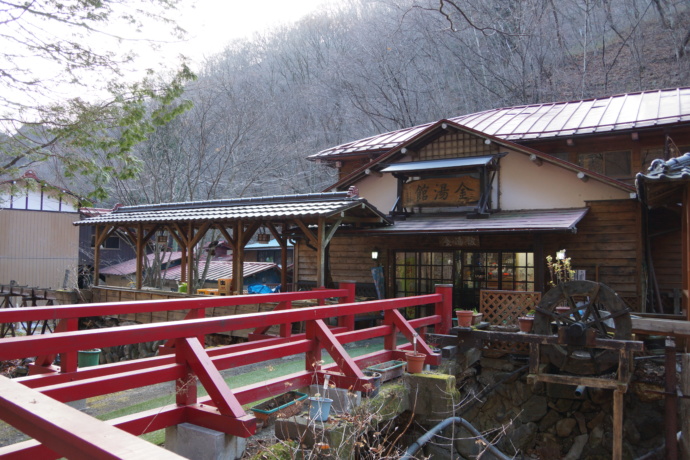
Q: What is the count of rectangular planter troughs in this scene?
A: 2